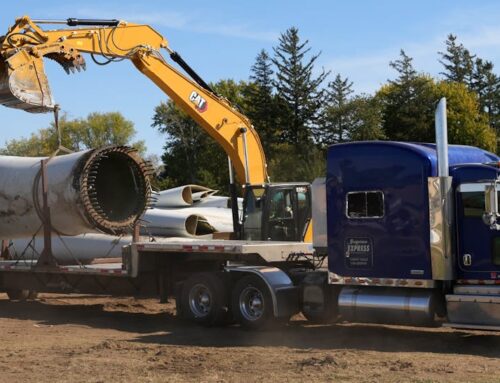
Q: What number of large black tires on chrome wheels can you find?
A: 2